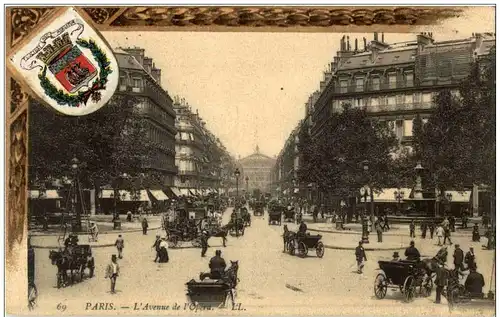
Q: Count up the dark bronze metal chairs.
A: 0